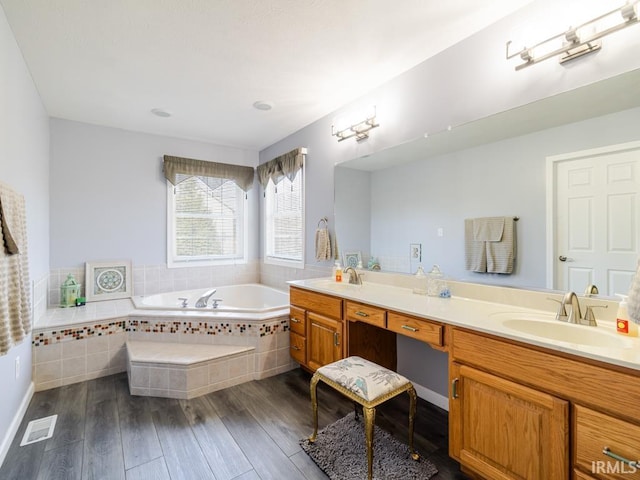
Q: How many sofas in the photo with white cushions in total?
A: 0